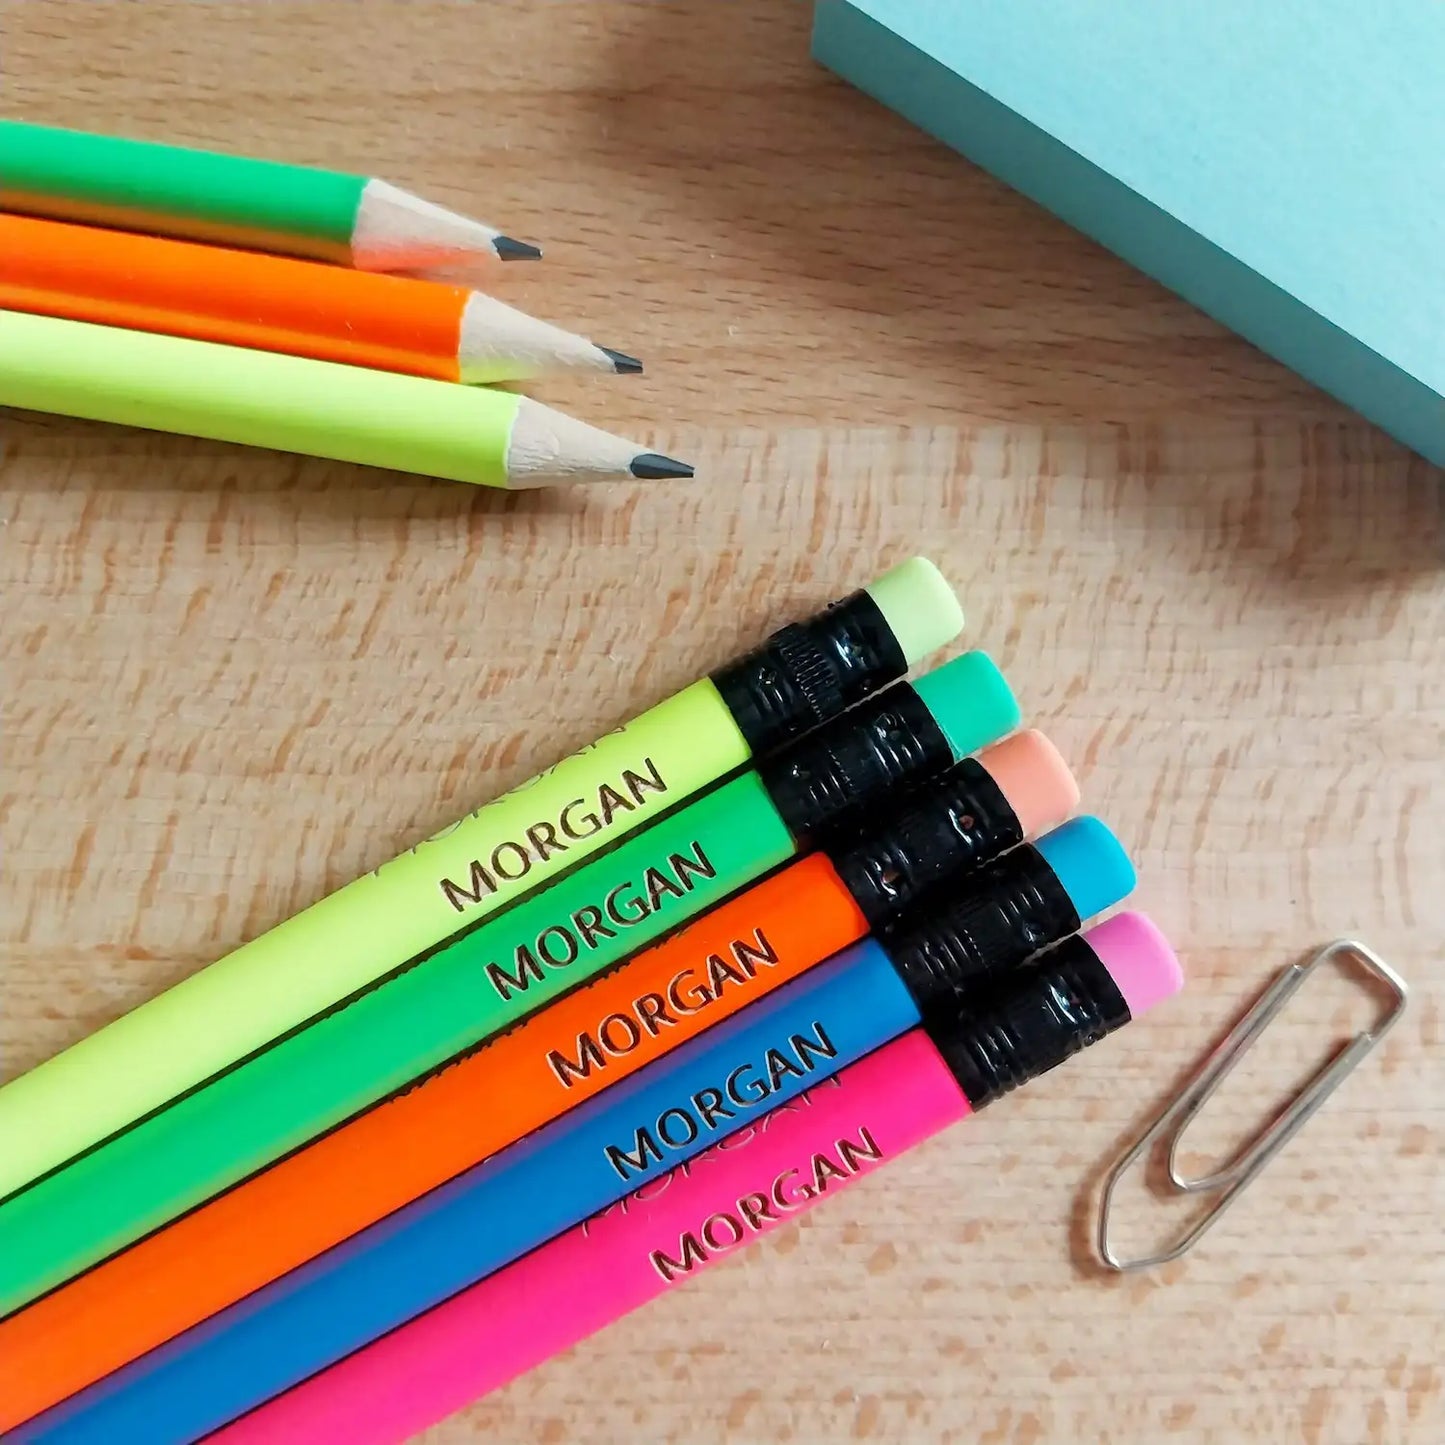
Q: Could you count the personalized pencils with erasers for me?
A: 5